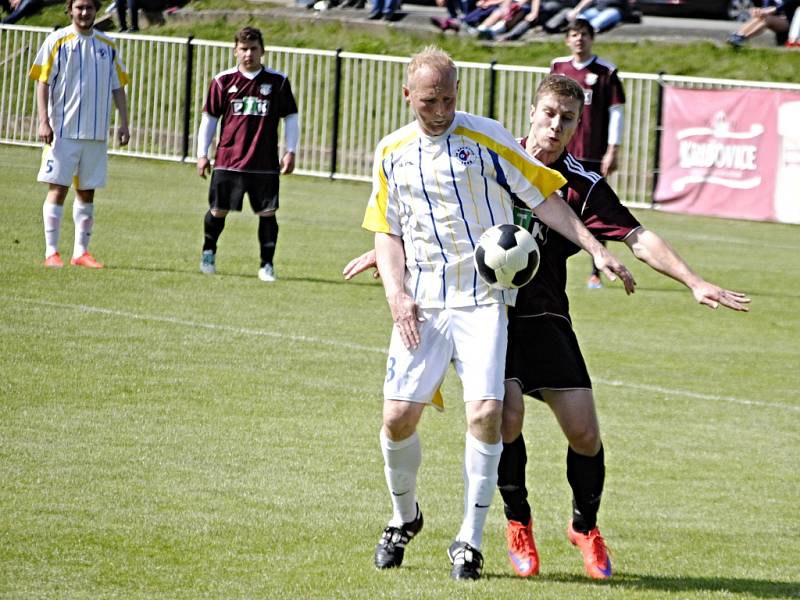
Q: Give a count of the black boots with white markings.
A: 2